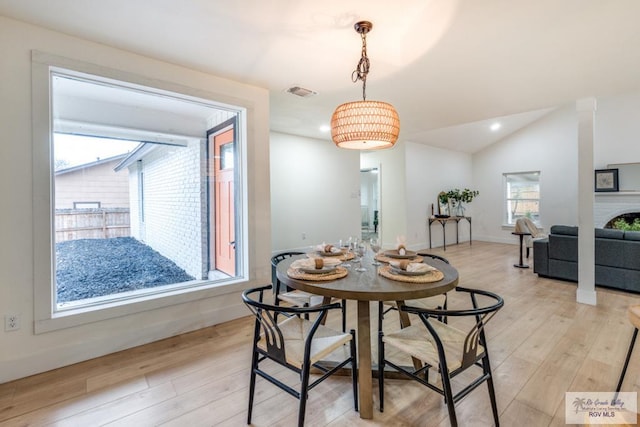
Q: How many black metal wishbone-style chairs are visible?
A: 4